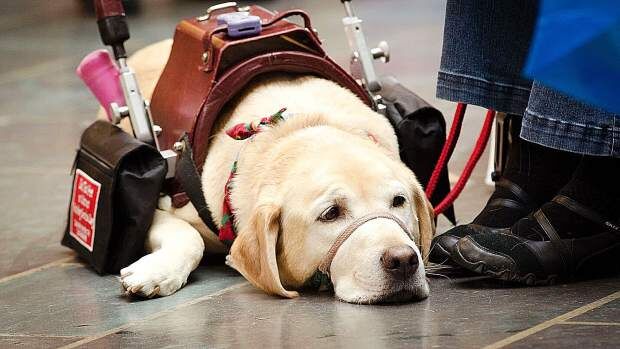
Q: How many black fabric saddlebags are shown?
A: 2